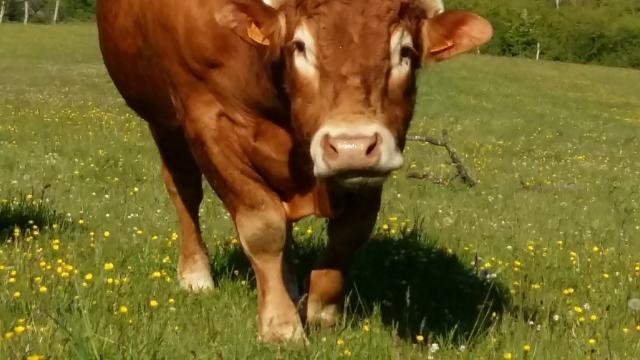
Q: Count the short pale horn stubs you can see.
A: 2